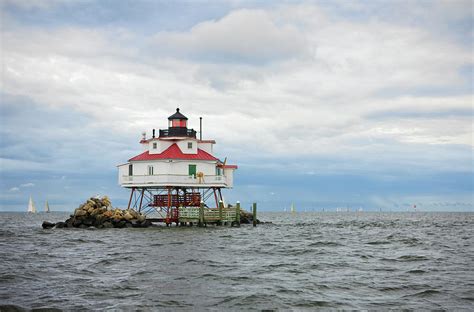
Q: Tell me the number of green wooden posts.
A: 4